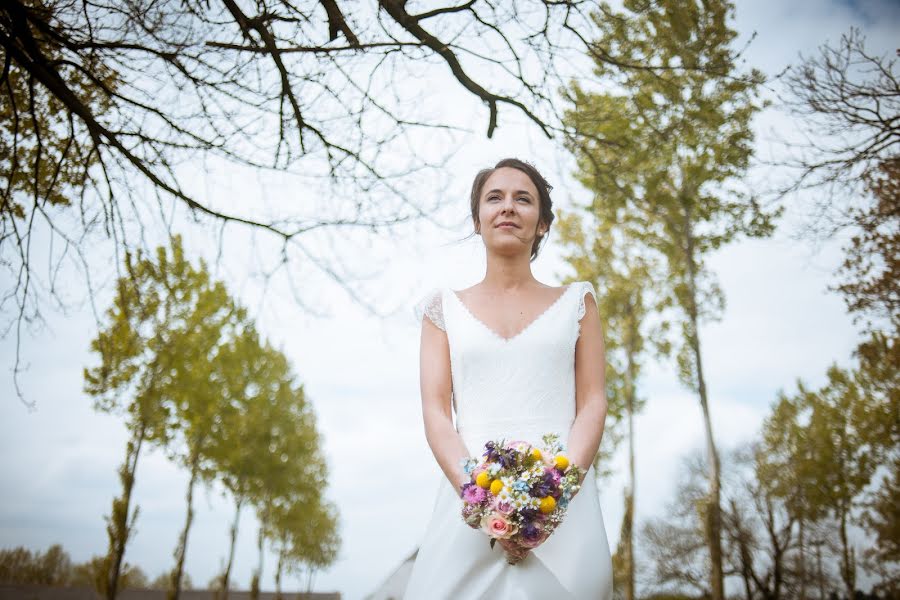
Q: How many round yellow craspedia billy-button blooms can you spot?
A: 5